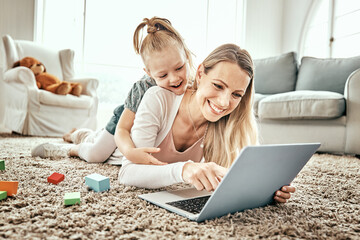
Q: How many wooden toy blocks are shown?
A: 6